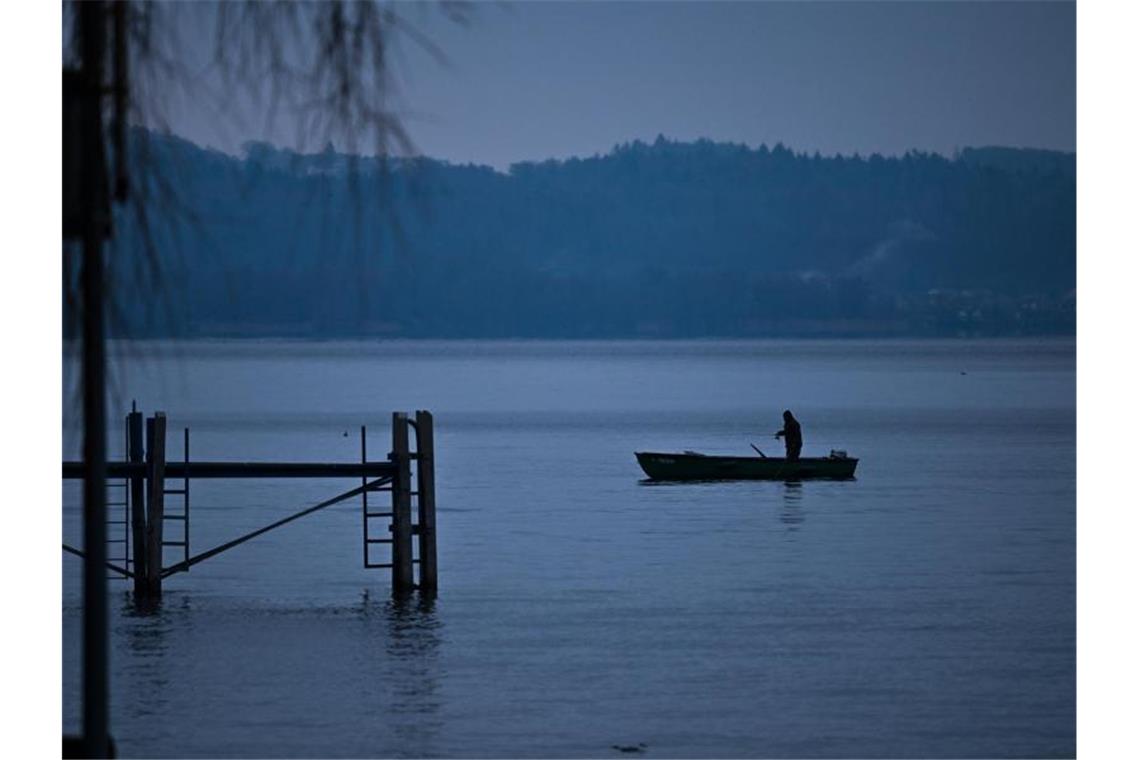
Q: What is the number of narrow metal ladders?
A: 3